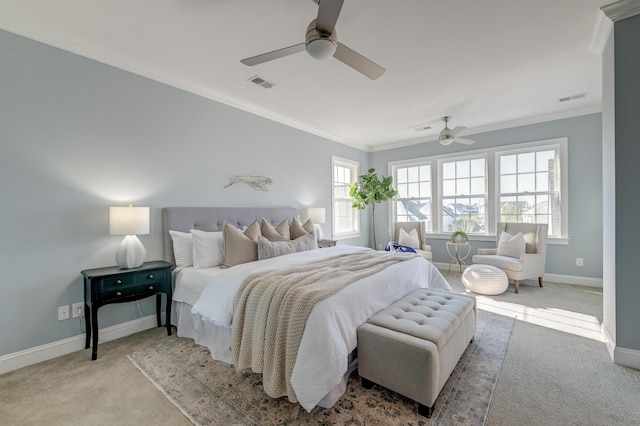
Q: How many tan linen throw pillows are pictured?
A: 3